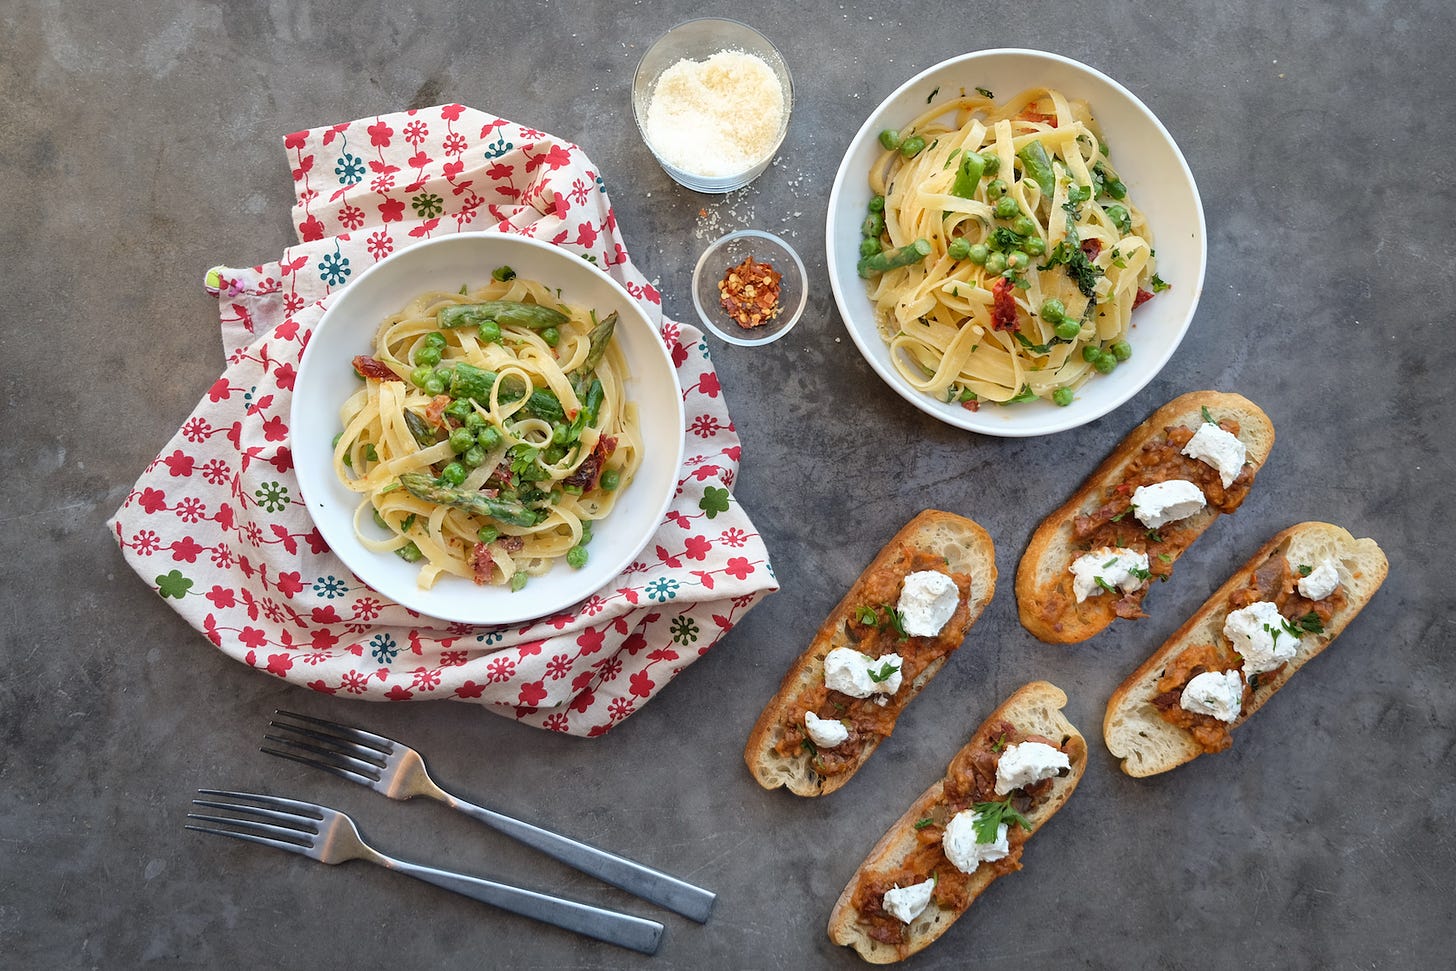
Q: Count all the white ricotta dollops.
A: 12